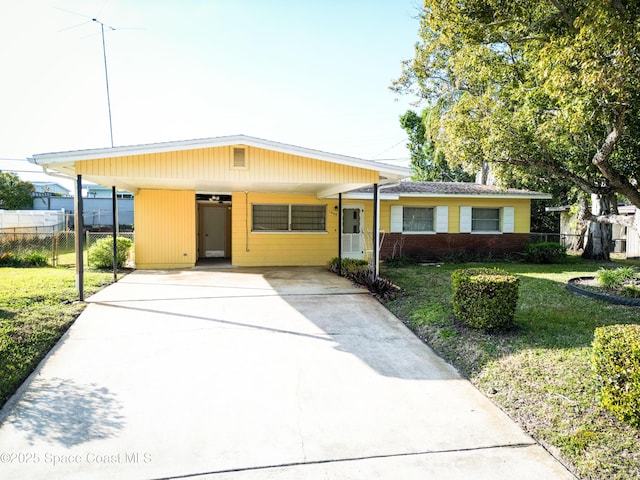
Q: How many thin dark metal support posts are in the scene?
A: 4